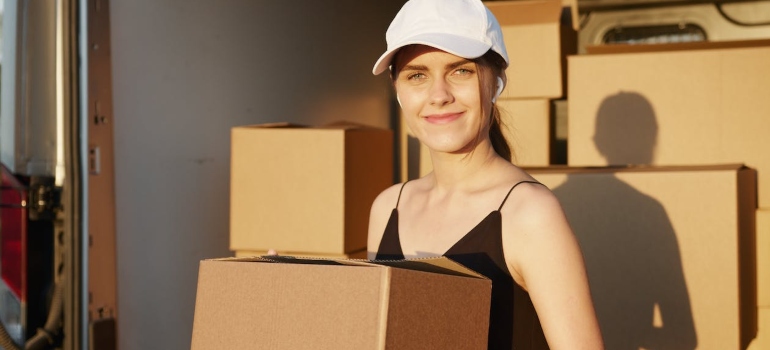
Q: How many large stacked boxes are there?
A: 2